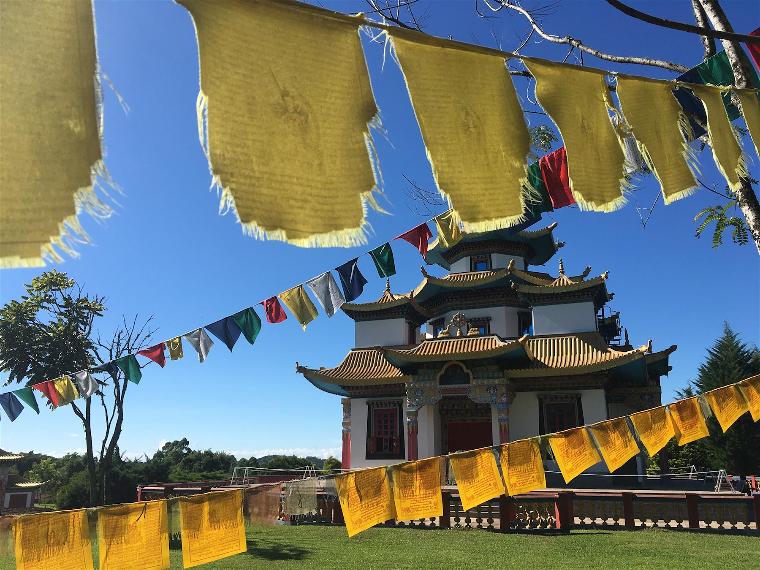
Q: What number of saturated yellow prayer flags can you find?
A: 13